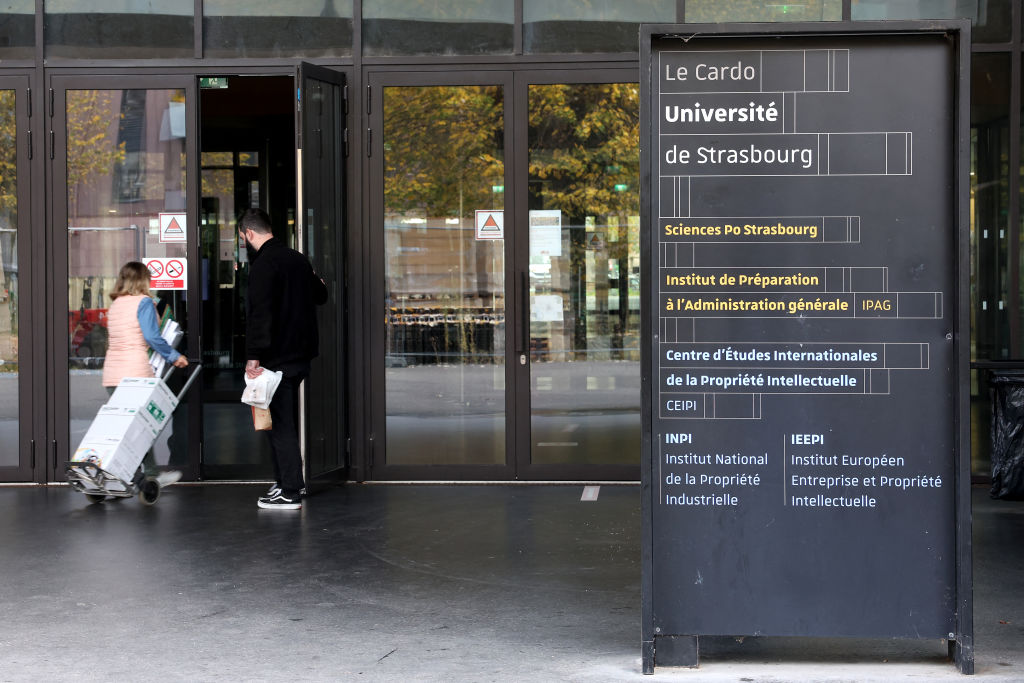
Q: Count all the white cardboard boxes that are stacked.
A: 3